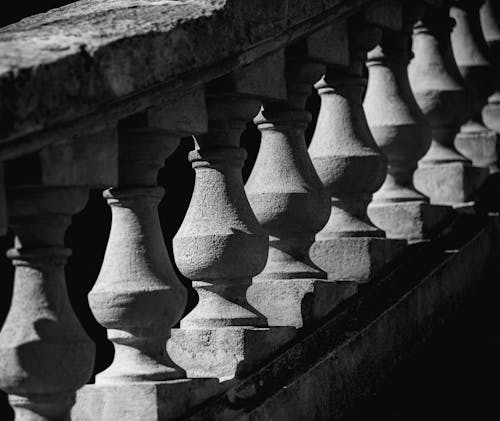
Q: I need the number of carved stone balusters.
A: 9